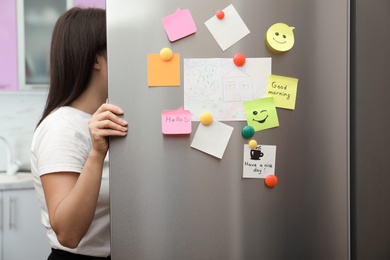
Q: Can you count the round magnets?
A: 7